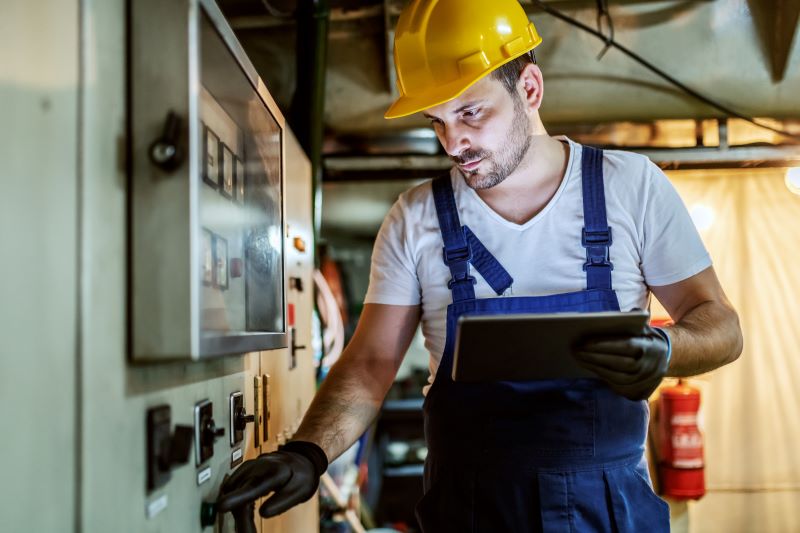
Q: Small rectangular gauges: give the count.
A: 5